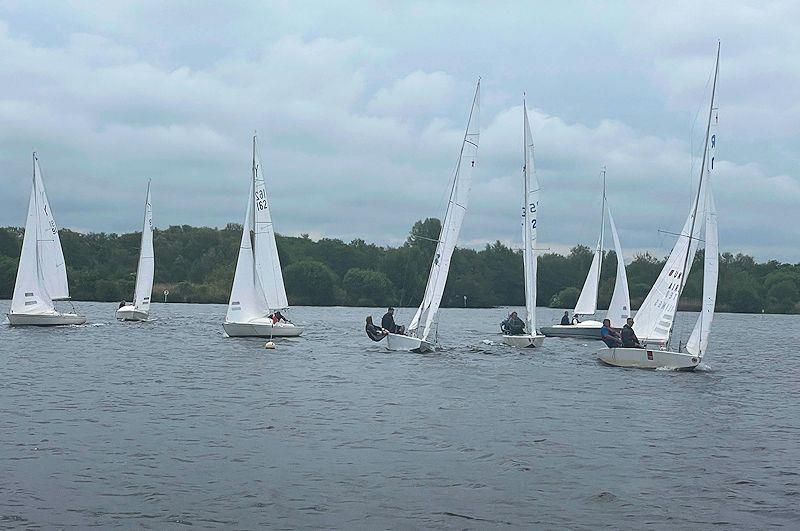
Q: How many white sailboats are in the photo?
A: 7